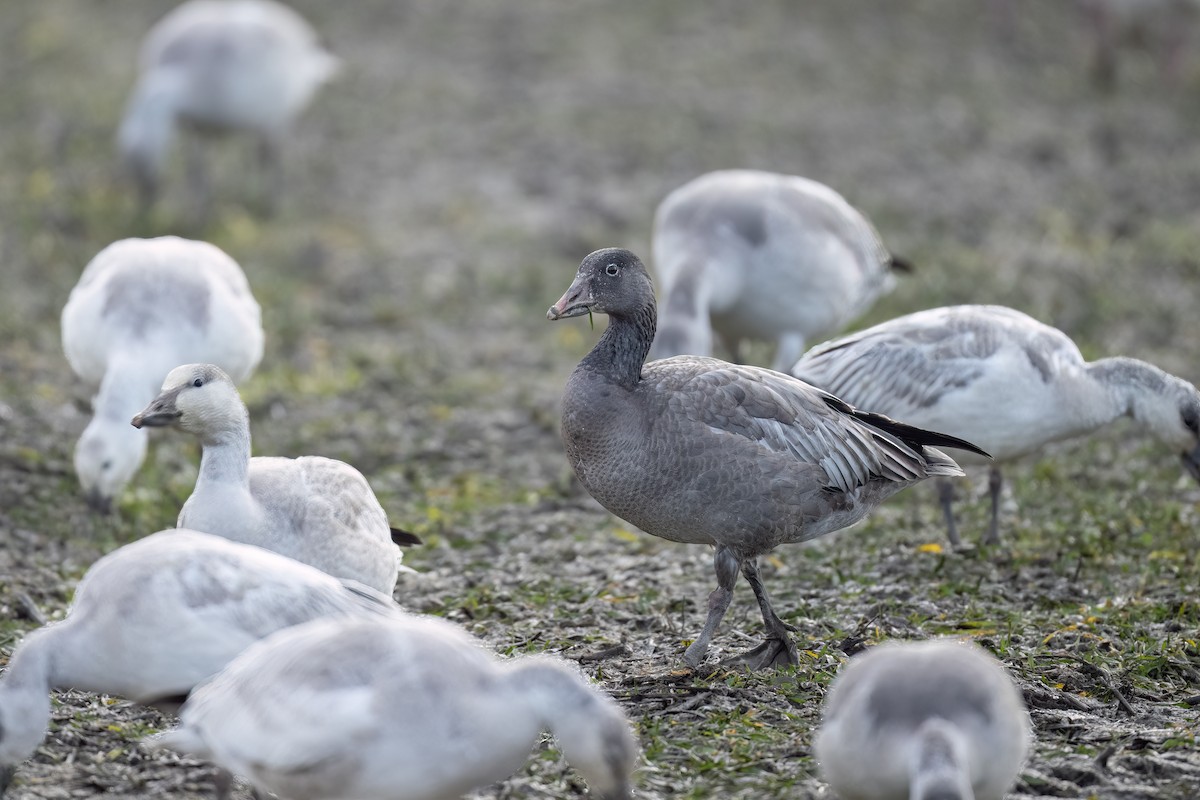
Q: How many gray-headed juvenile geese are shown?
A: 1